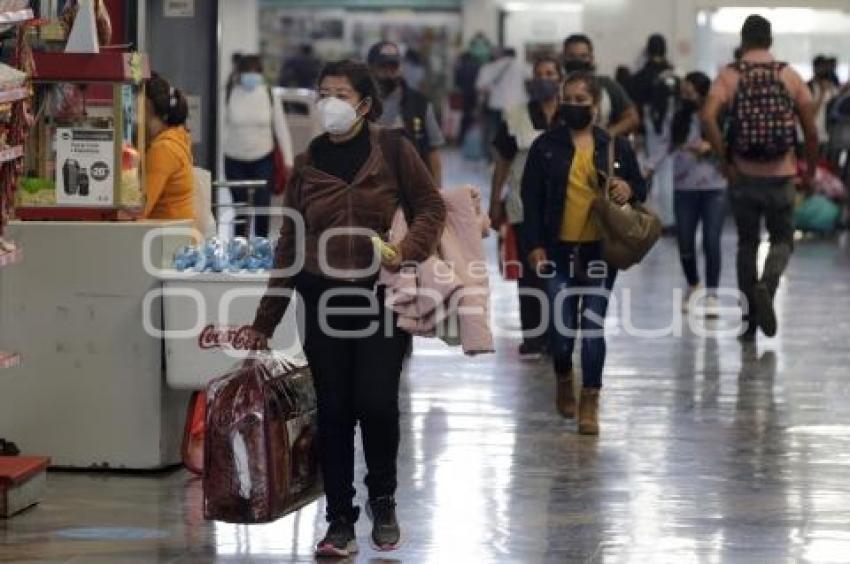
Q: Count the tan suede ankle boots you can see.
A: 2